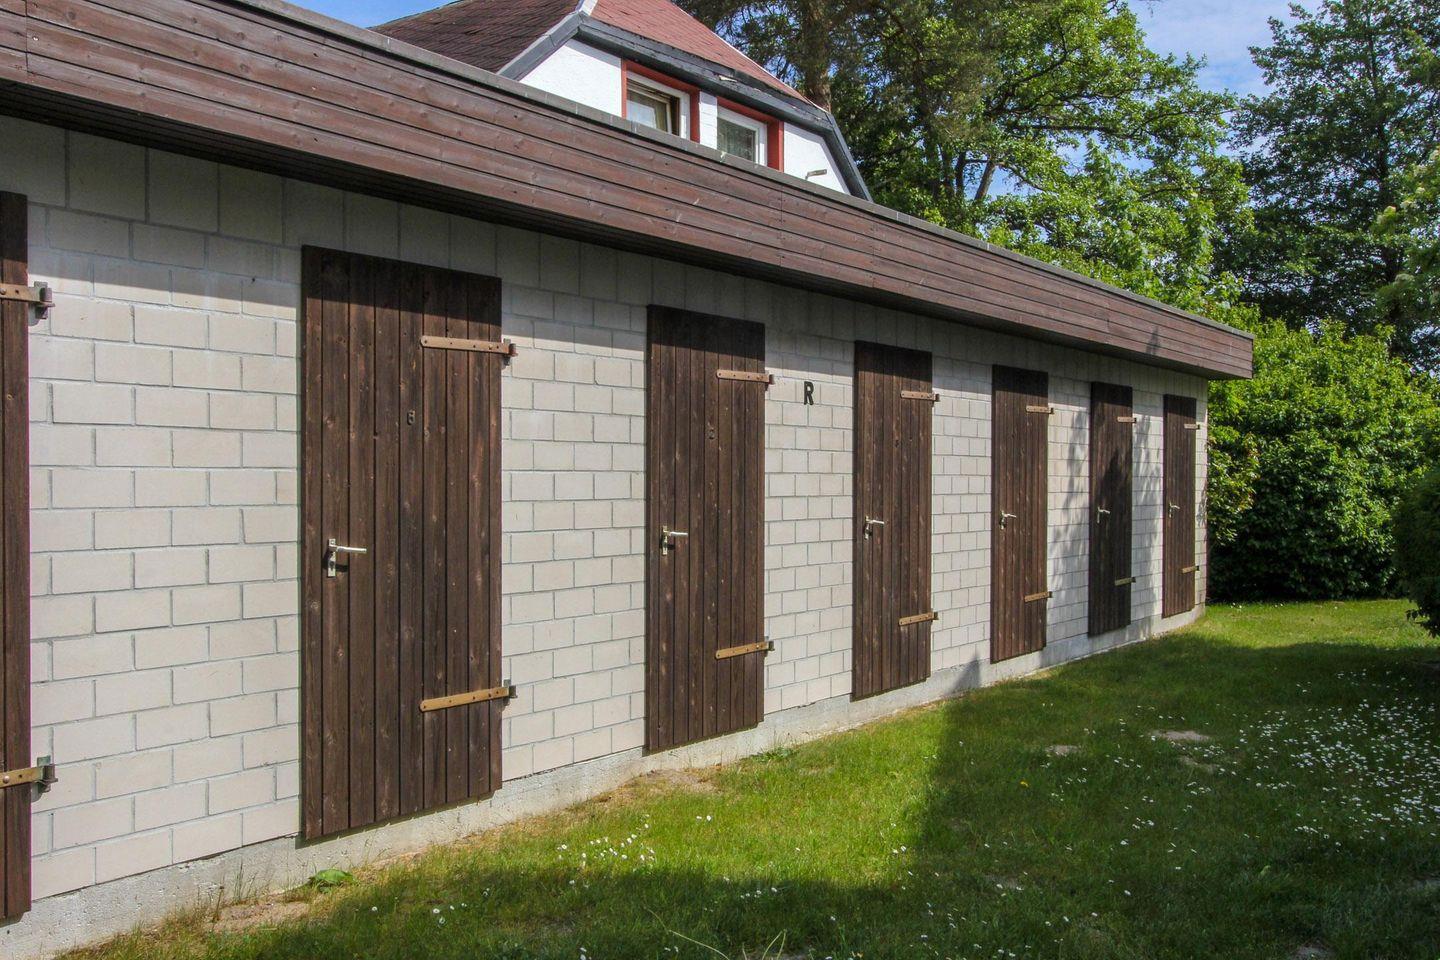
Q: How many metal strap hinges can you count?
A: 14